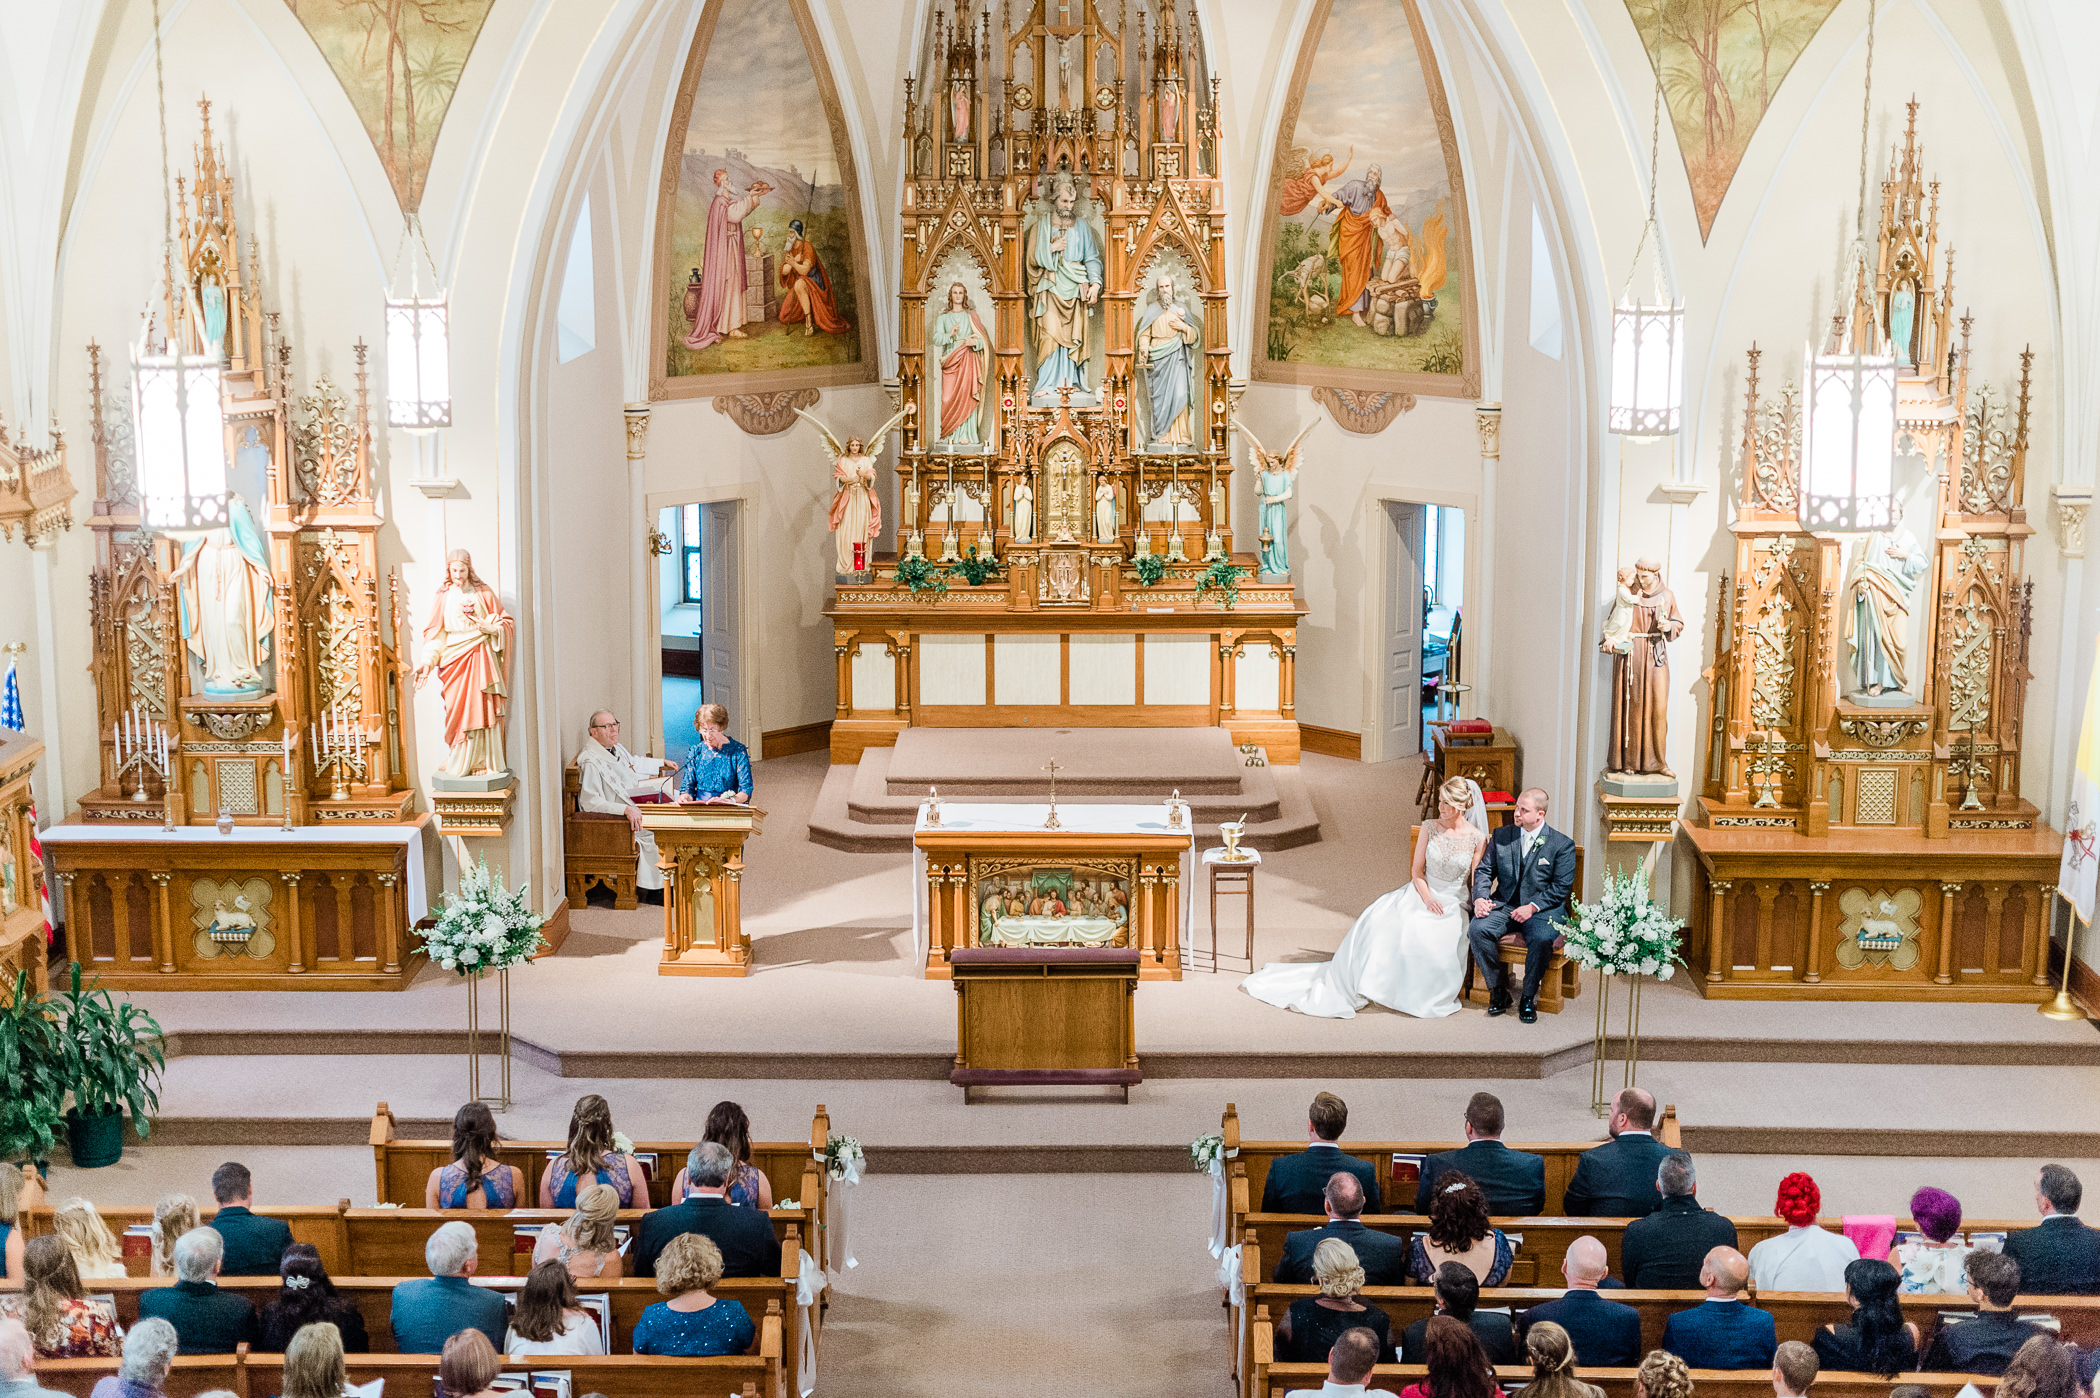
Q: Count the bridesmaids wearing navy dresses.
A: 3